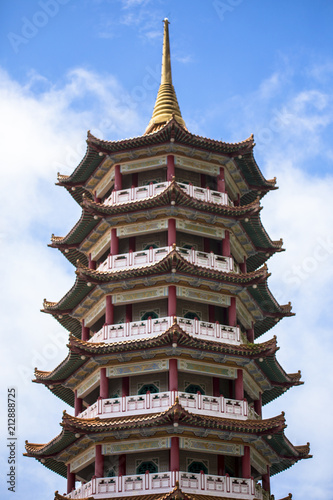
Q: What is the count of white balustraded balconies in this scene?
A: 5